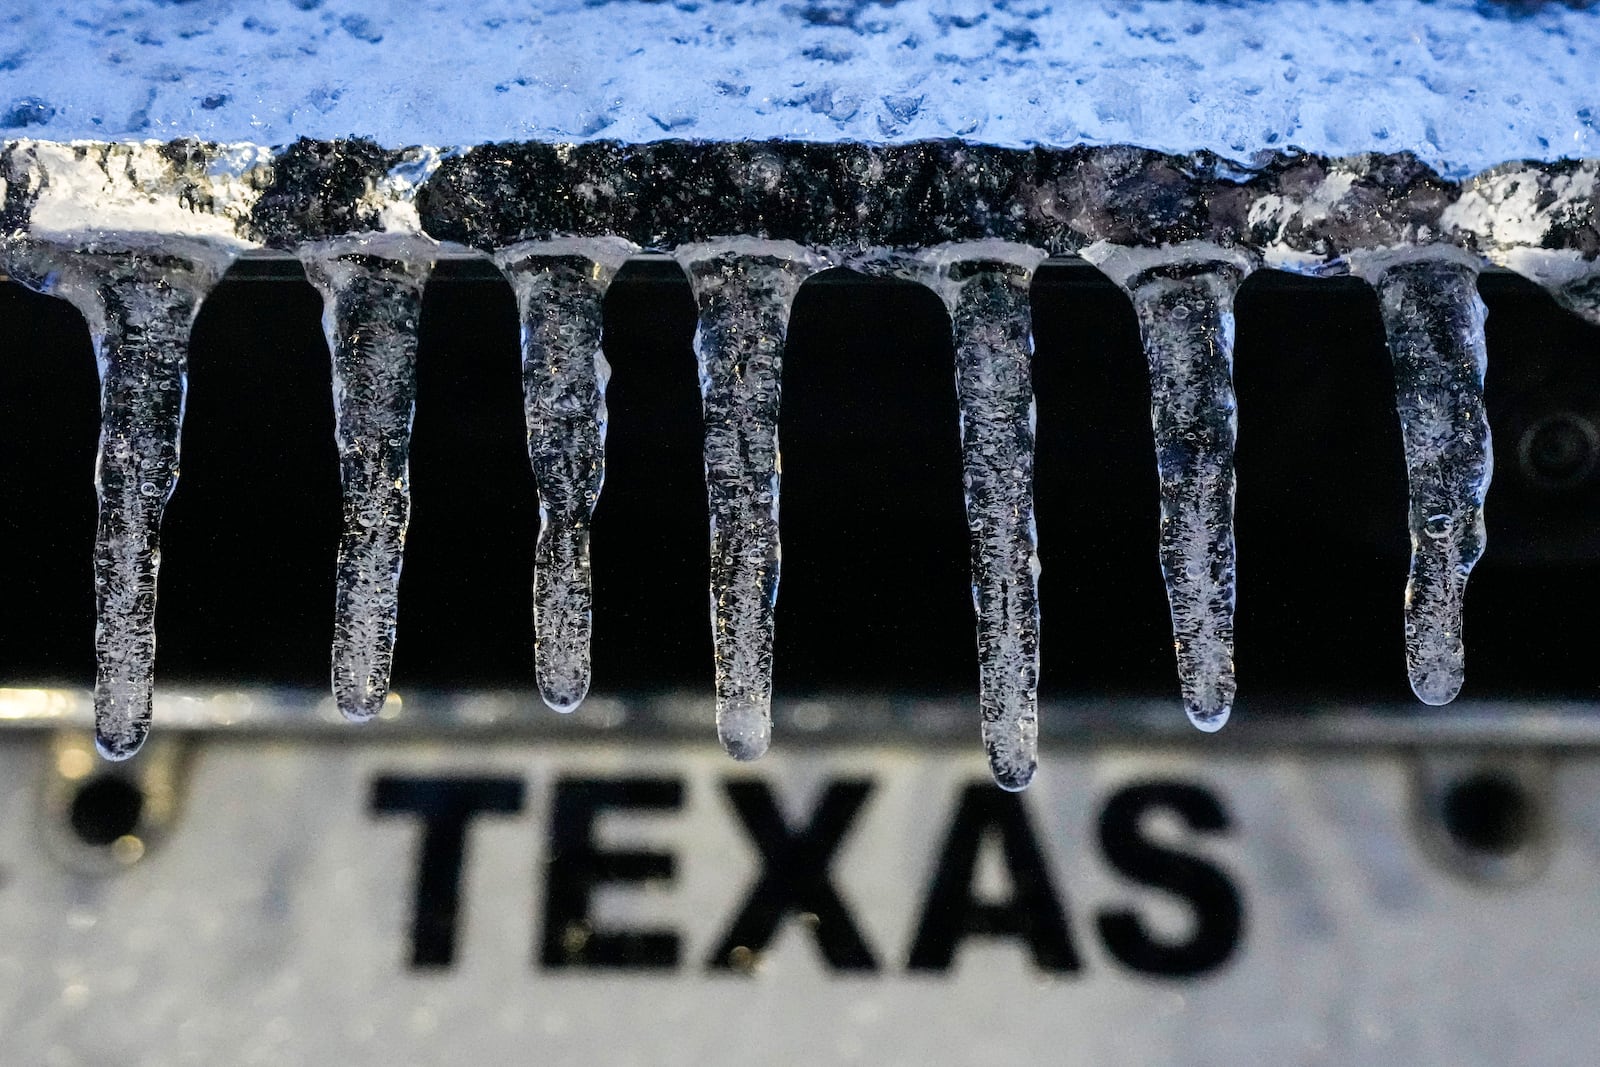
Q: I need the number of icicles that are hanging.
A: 7